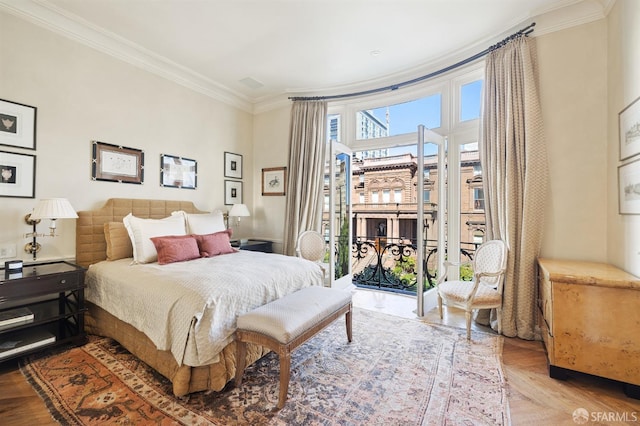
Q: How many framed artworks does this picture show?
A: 9